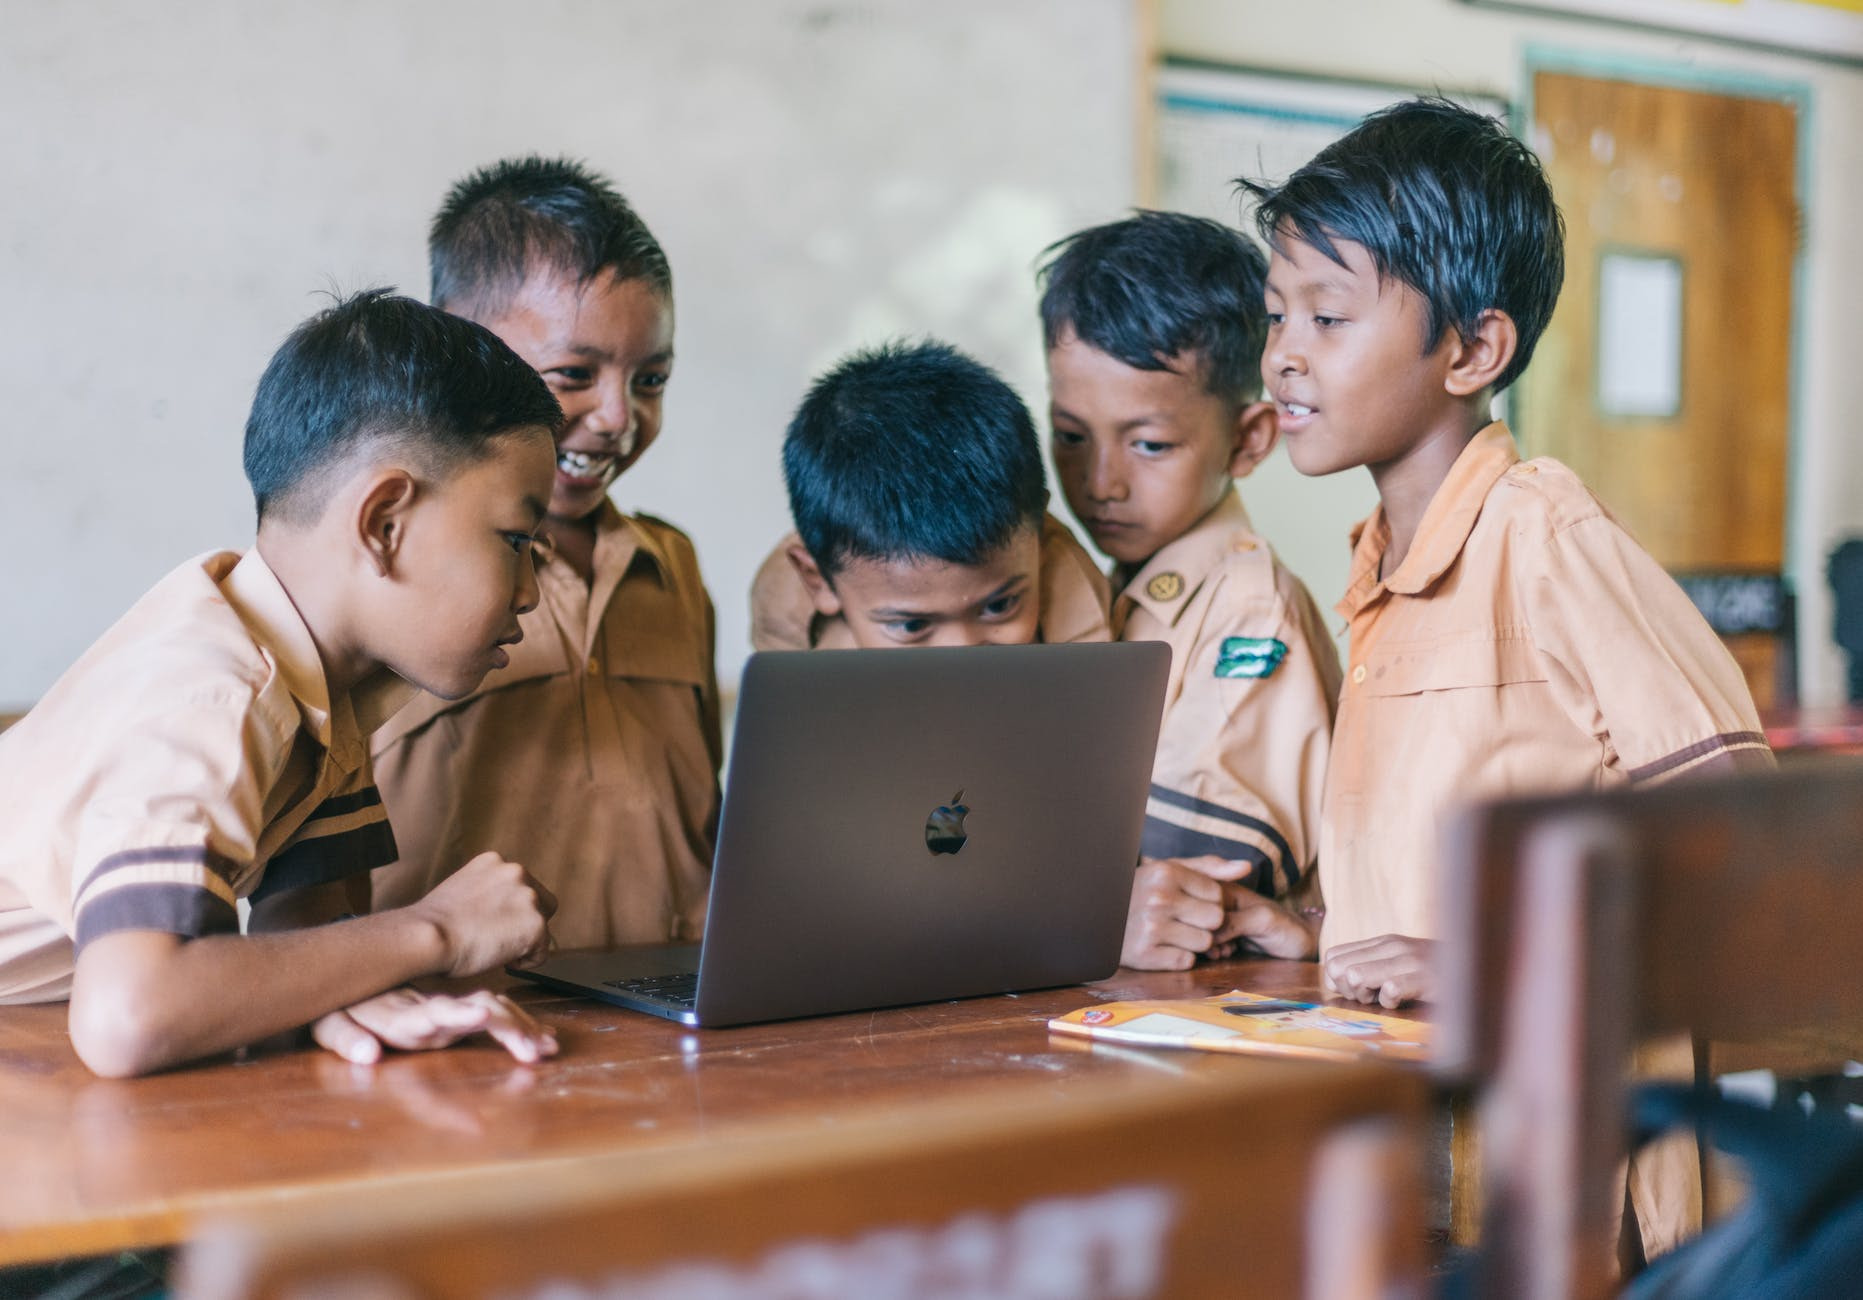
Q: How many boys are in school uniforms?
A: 5